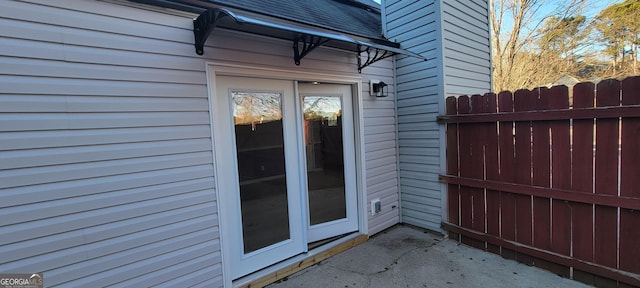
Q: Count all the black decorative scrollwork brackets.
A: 3